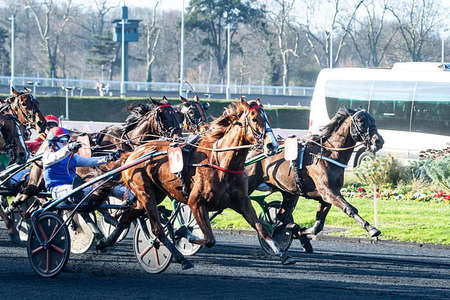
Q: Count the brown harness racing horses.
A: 6